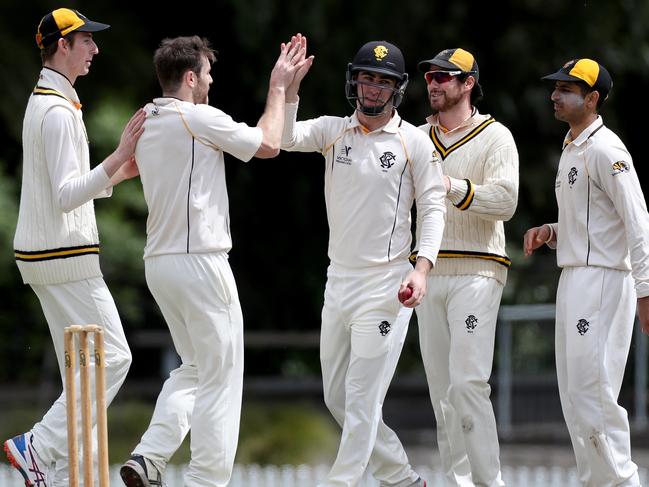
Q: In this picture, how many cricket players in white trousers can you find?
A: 5